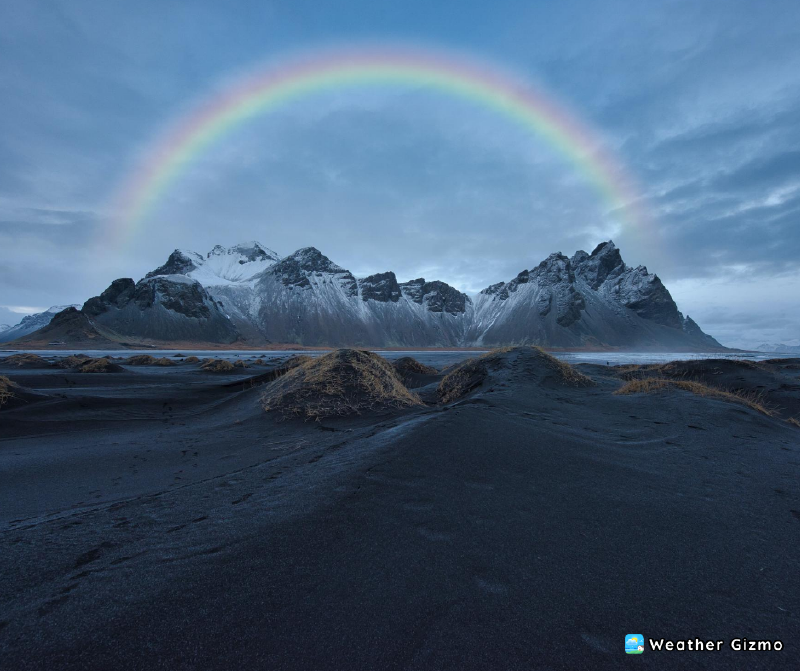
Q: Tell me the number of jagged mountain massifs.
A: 1